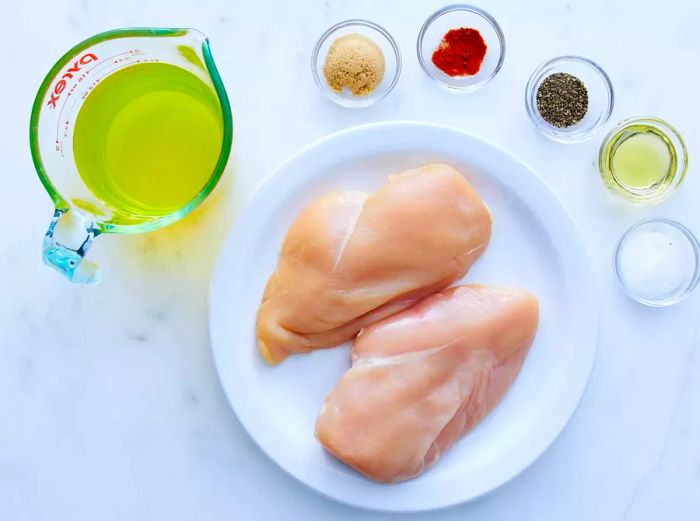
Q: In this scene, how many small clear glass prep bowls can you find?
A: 5